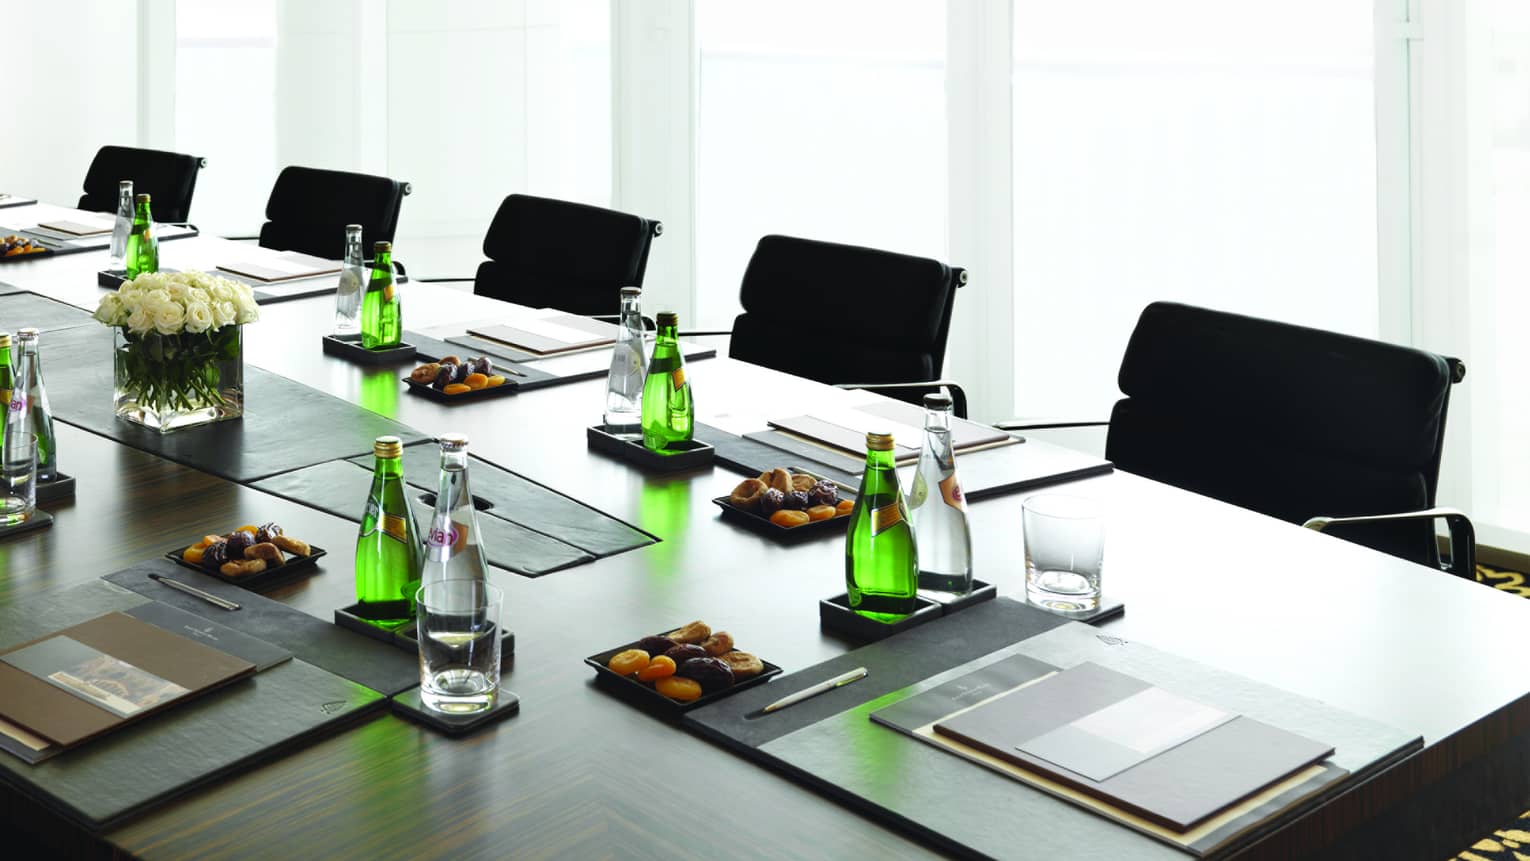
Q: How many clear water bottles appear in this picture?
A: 6